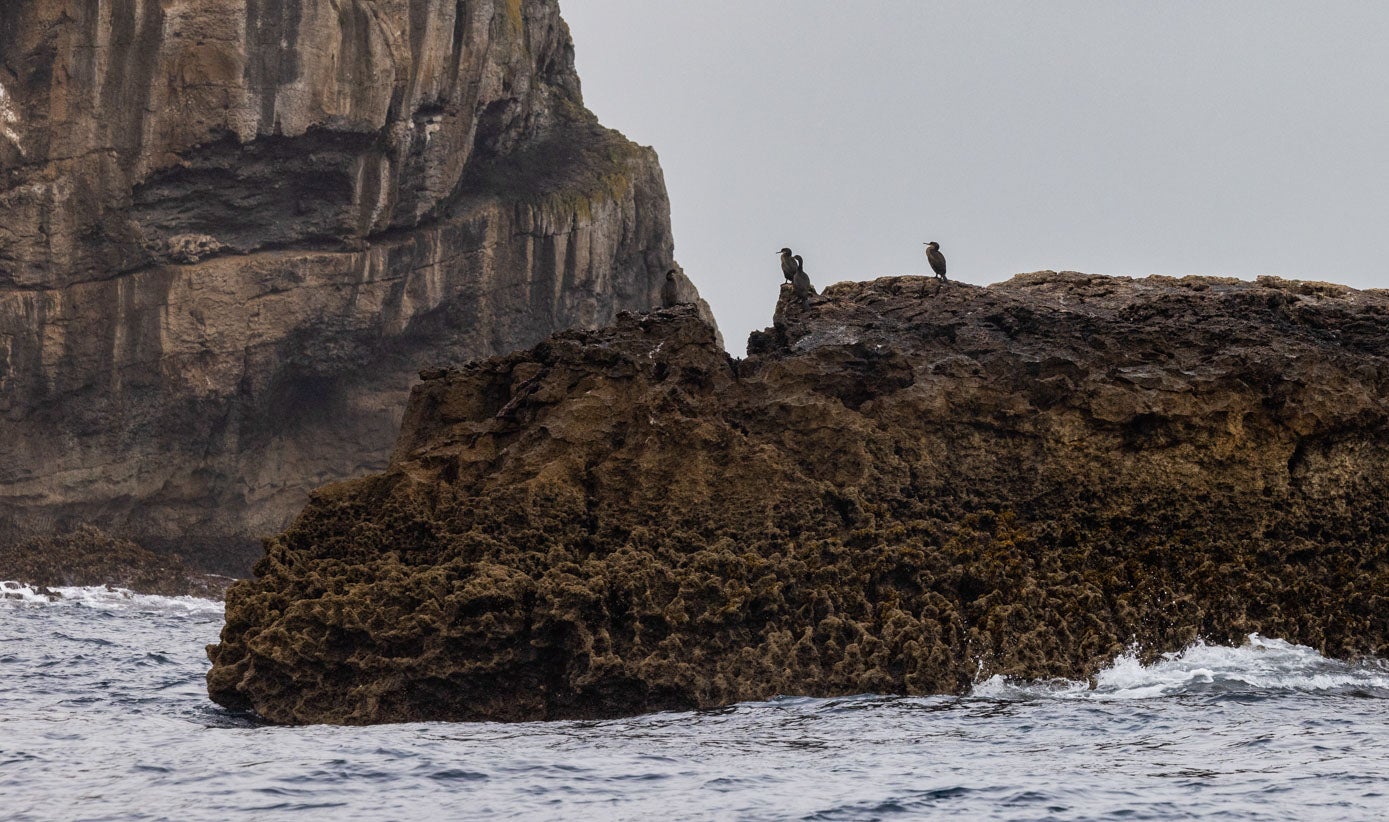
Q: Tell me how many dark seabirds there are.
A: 4